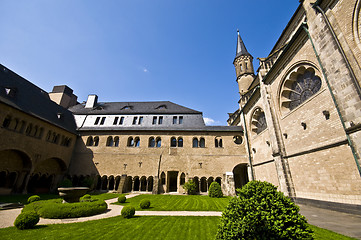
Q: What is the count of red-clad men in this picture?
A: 0